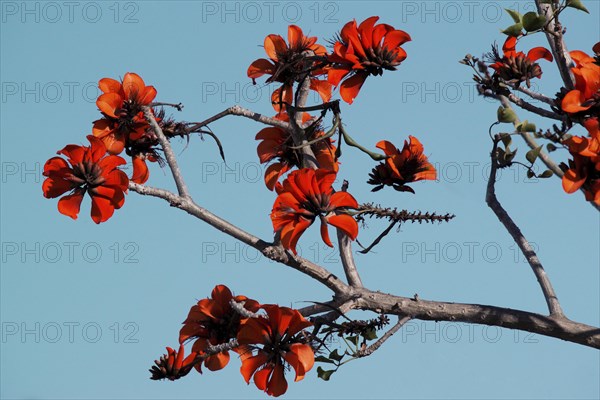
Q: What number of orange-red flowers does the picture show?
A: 13